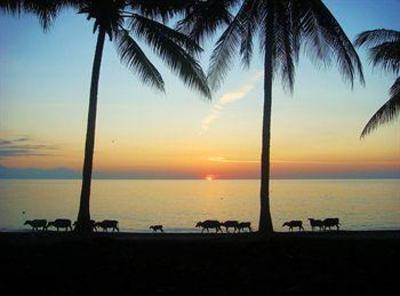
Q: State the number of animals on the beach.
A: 11